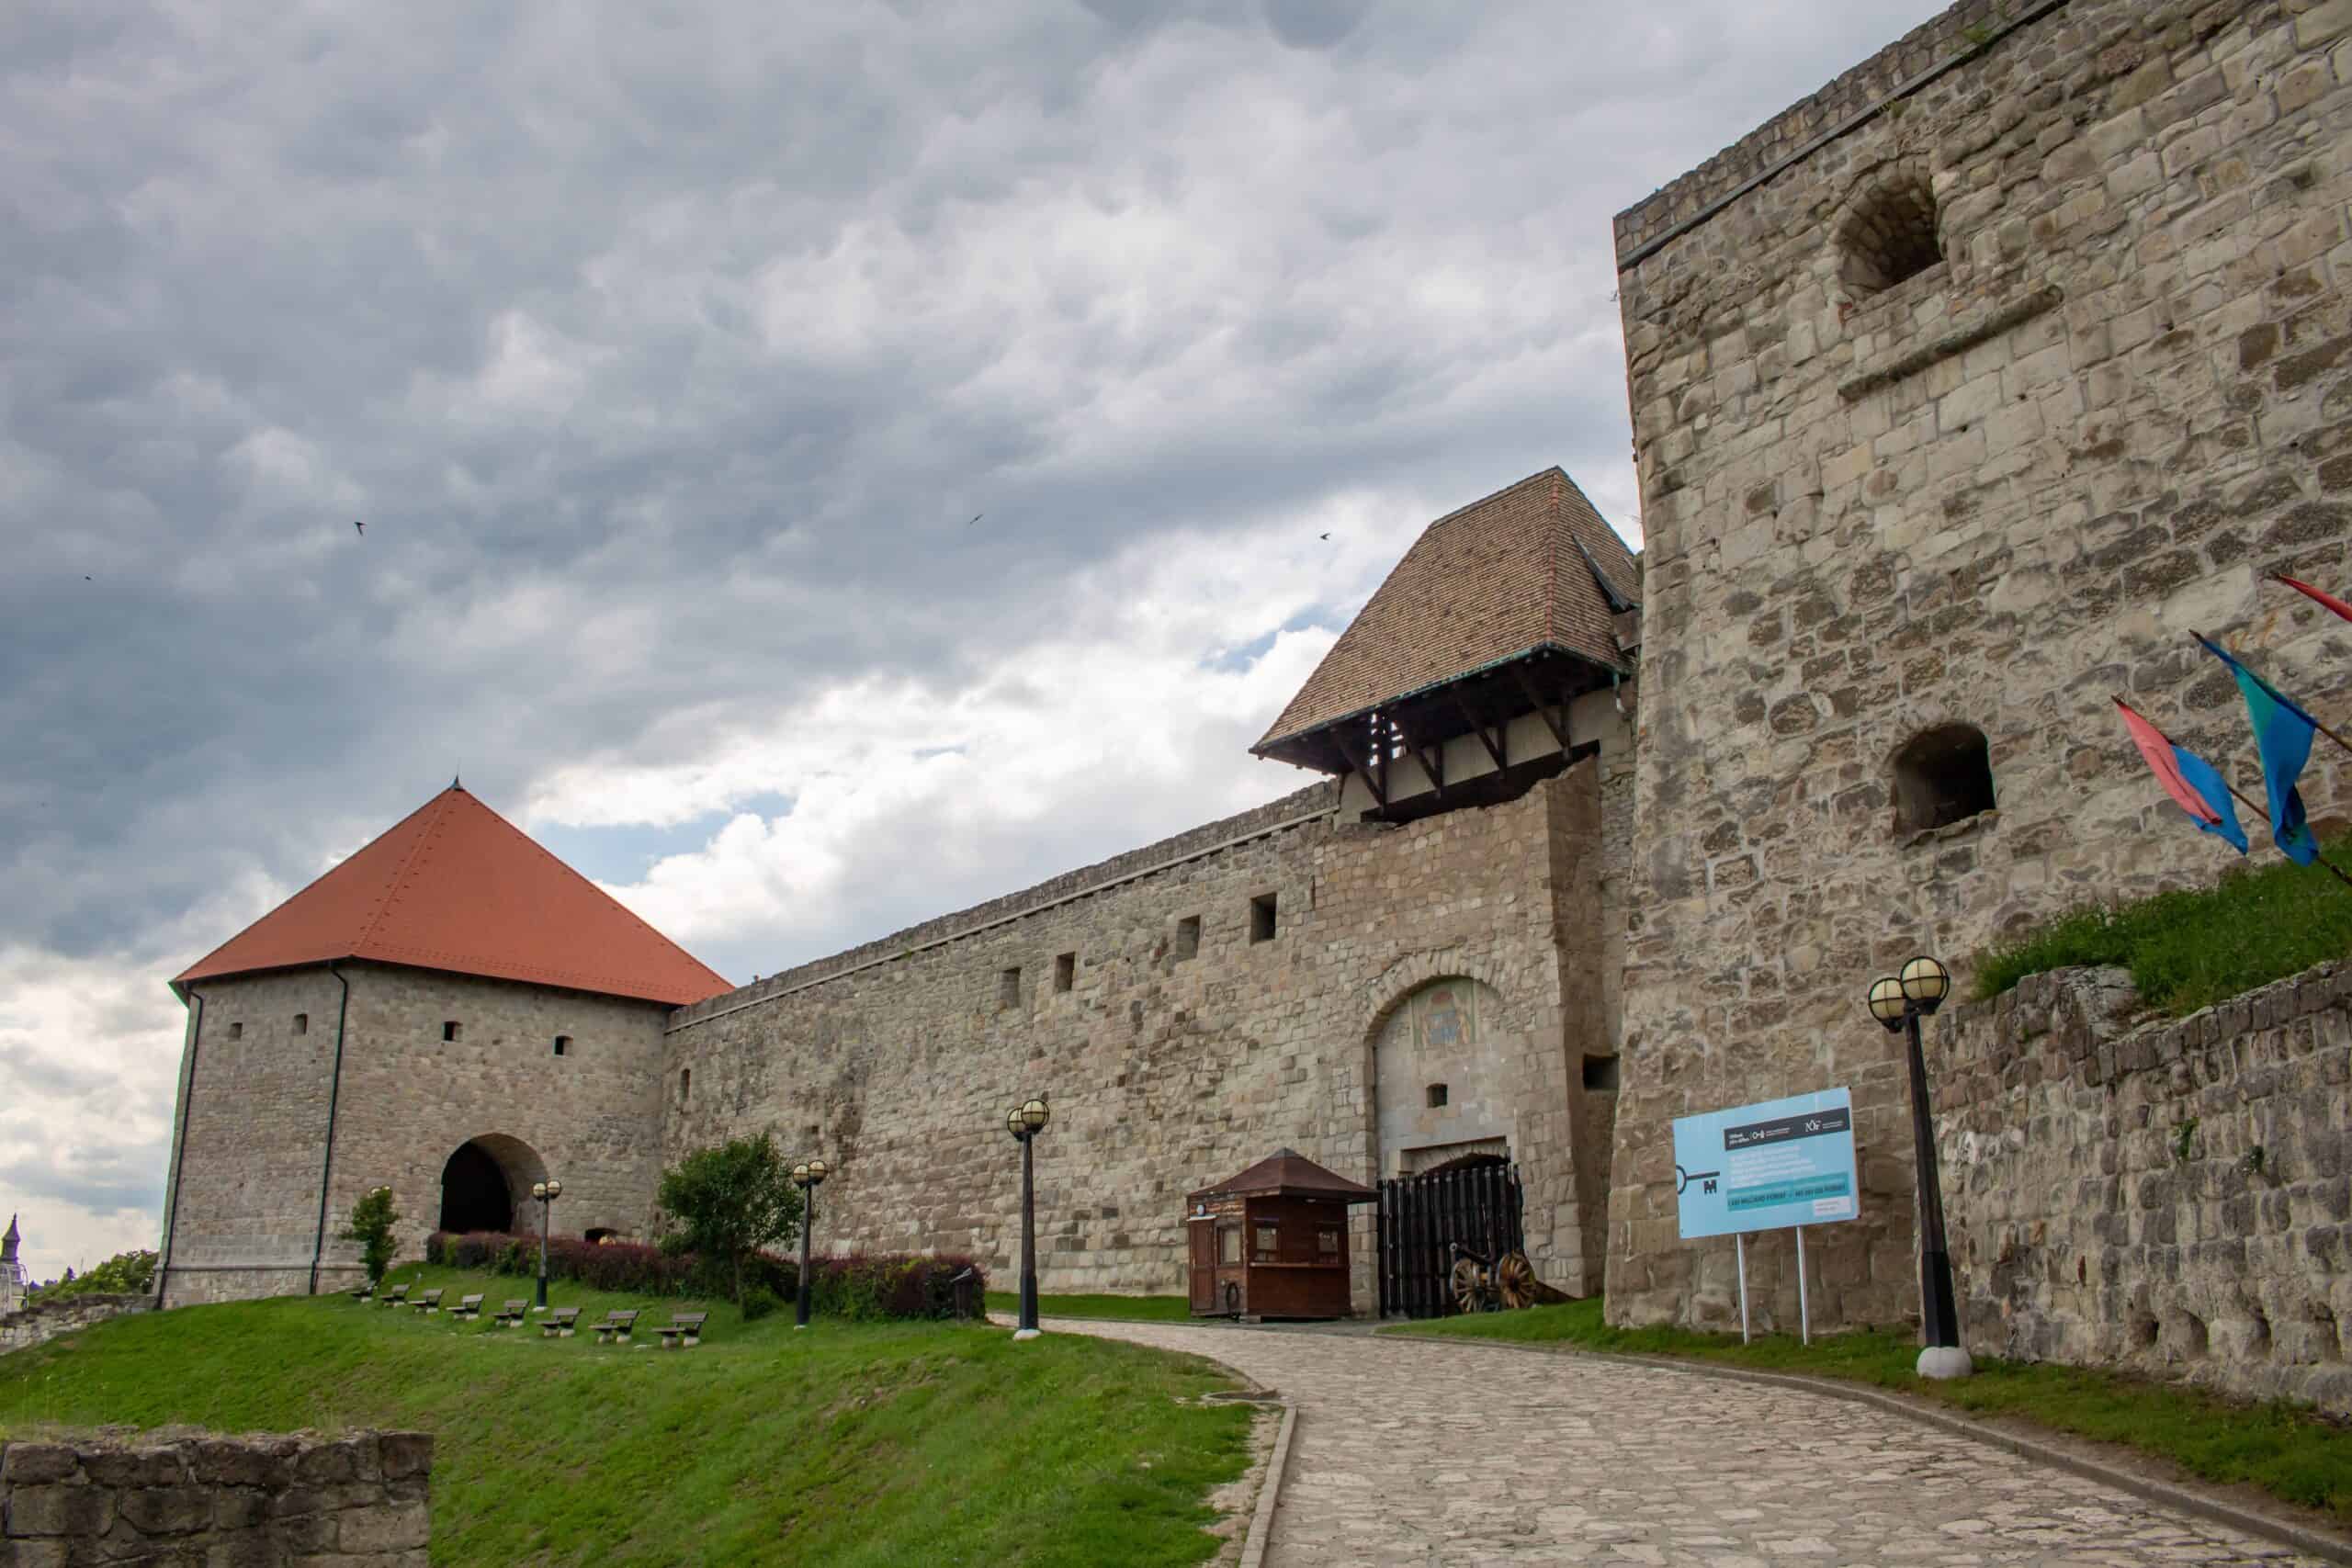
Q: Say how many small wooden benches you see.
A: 8